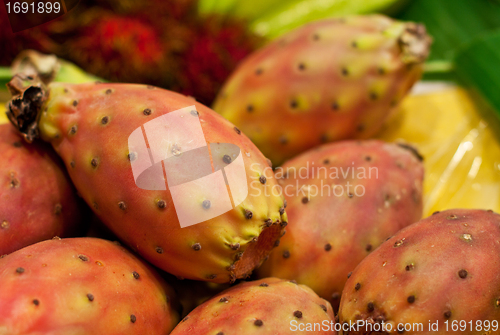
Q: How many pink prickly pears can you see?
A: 7